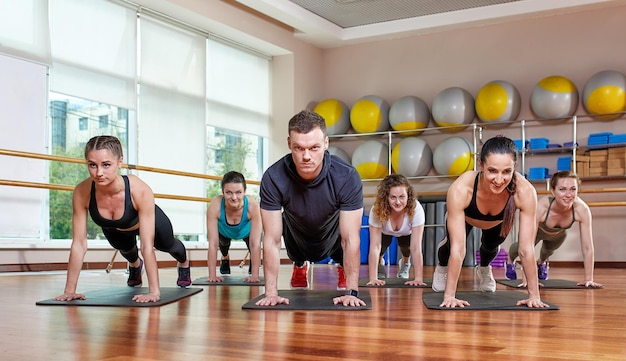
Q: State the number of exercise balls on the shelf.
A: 11